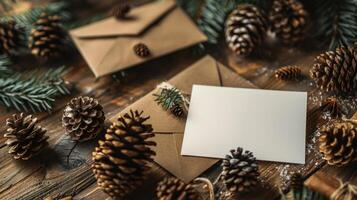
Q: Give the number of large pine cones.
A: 11